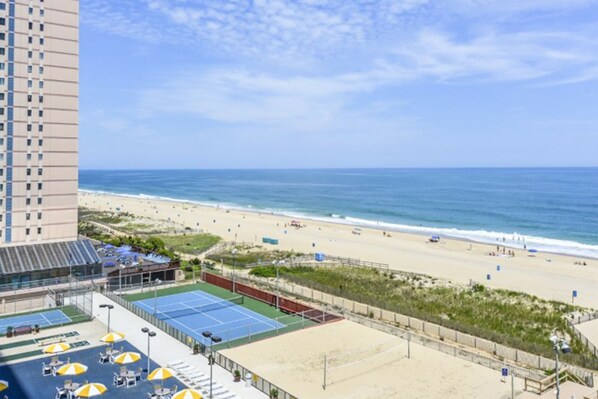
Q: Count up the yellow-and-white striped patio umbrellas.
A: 8